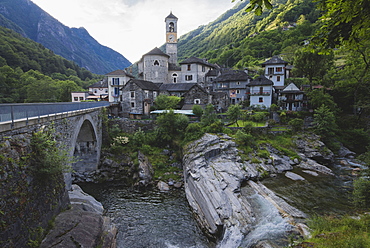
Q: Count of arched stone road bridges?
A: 1